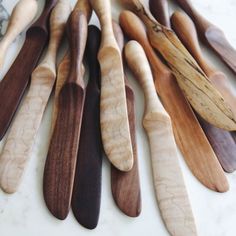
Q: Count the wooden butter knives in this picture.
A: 14